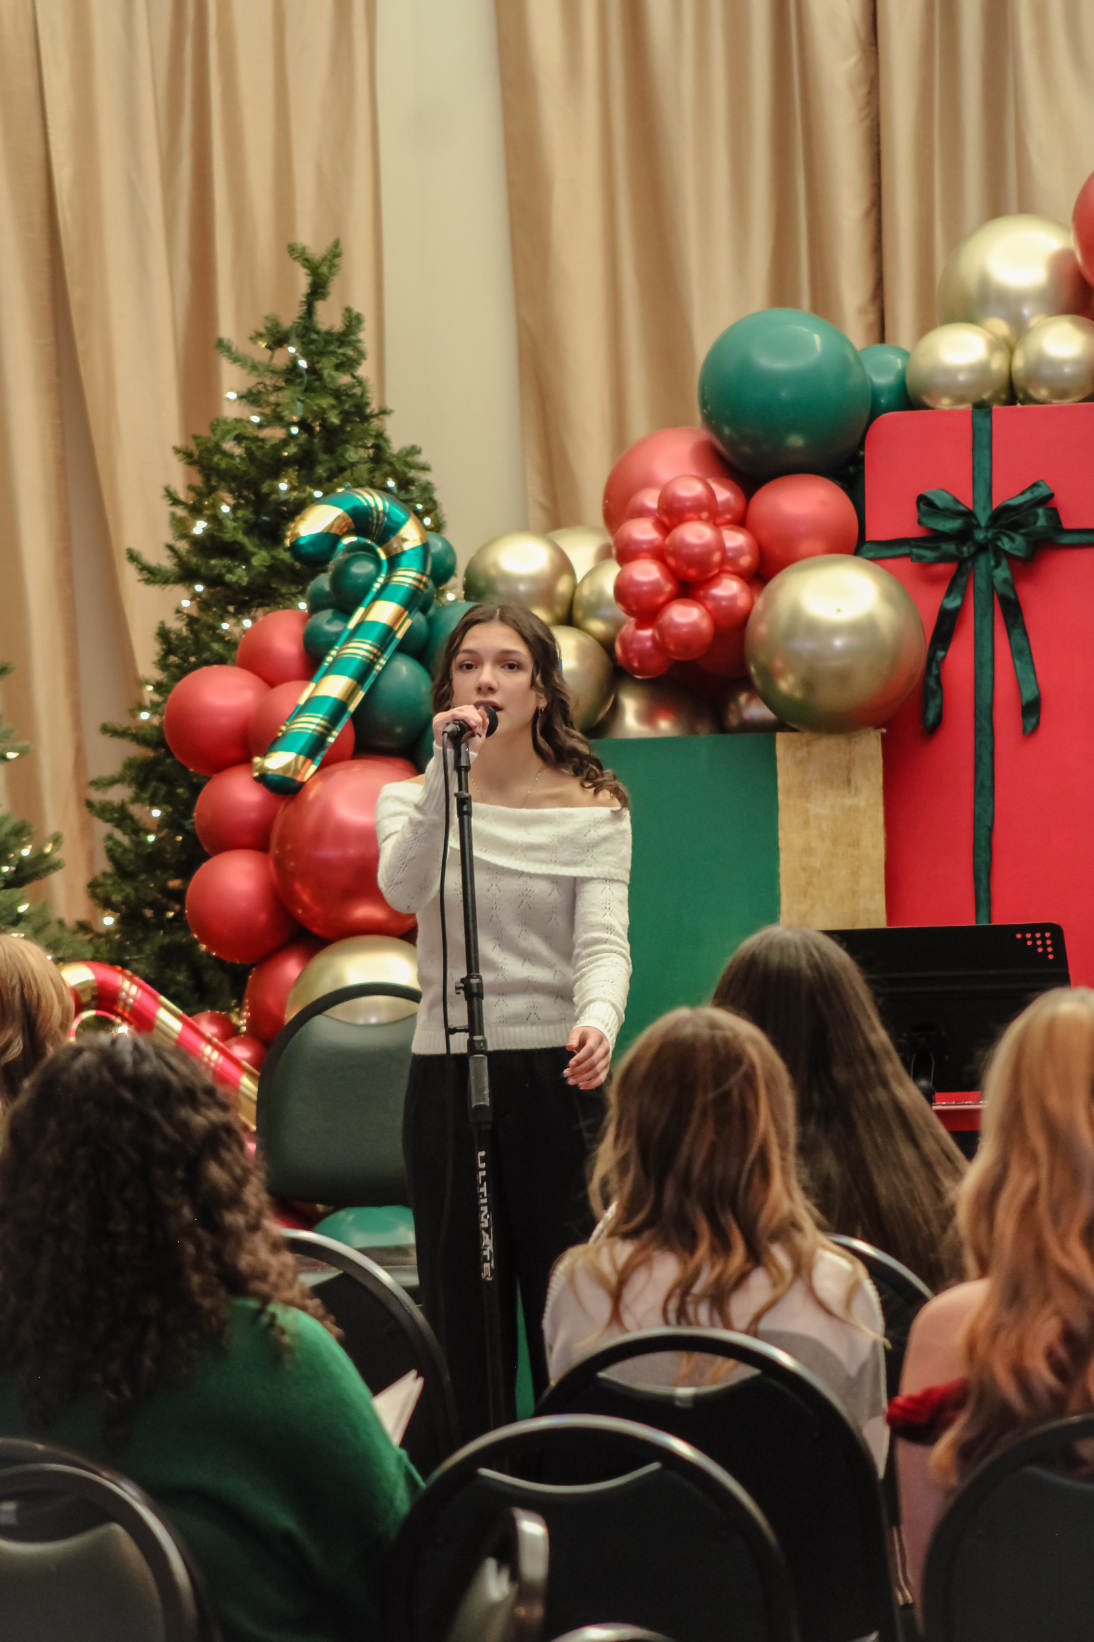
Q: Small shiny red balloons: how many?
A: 10